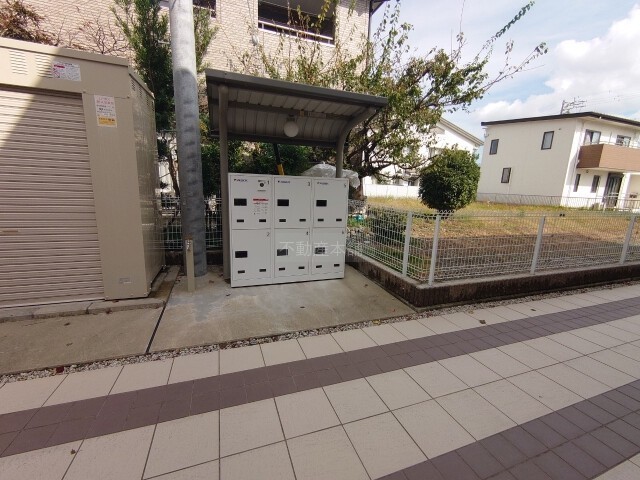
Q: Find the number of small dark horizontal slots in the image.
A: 12